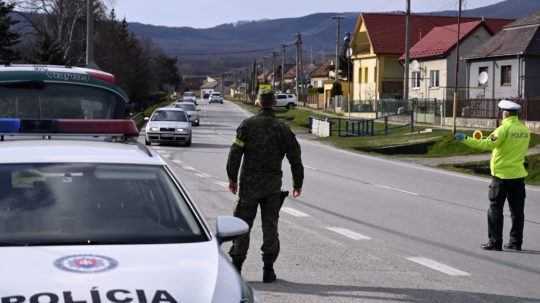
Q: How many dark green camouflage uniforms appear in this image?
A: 1